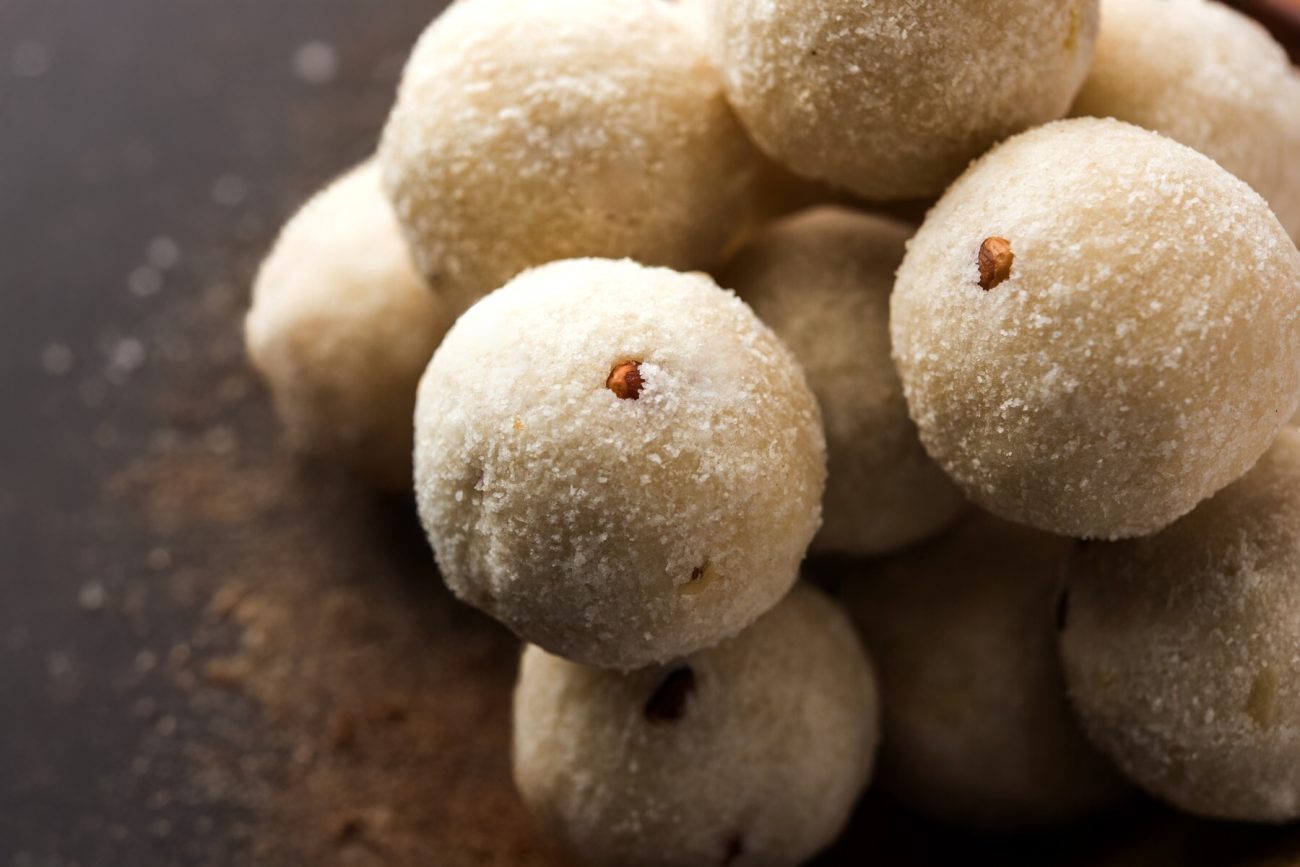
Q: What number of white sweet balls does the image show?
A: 10